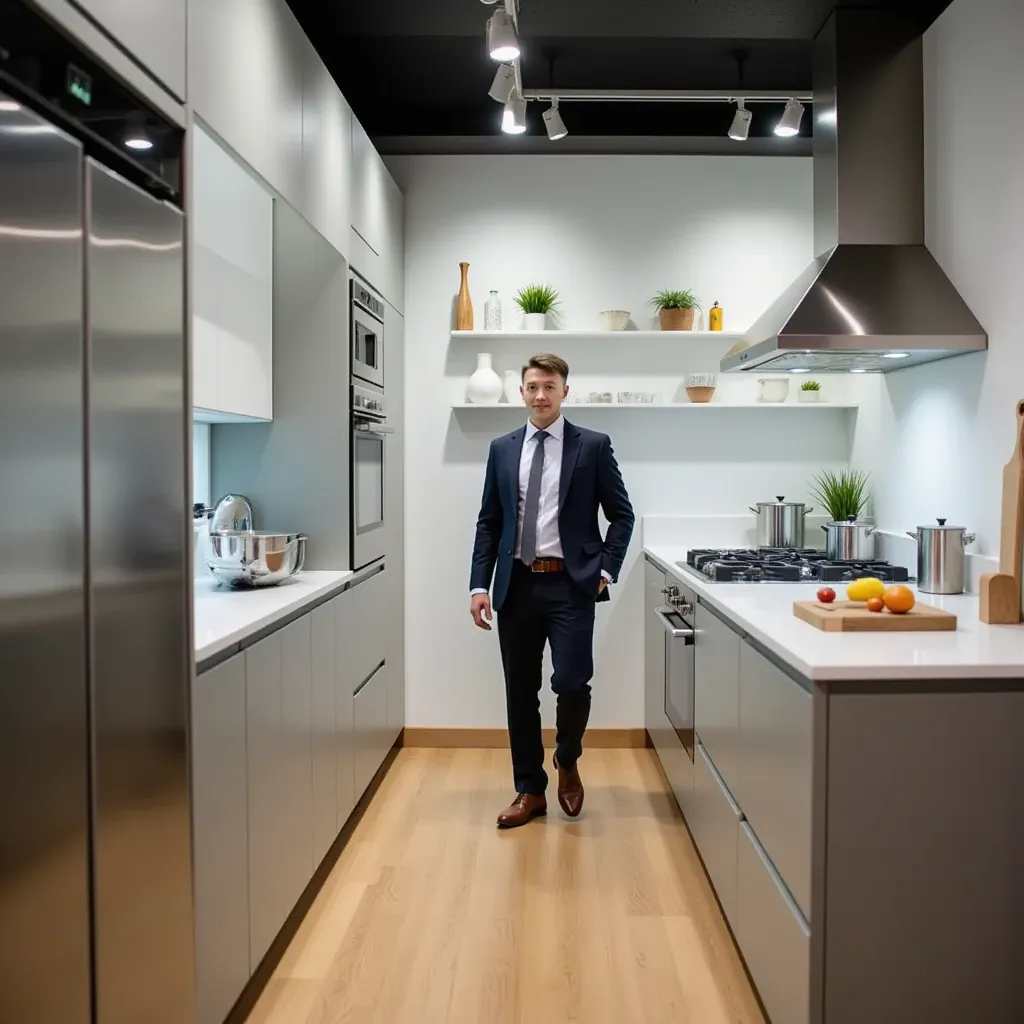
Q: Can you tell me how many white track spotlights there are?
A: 6